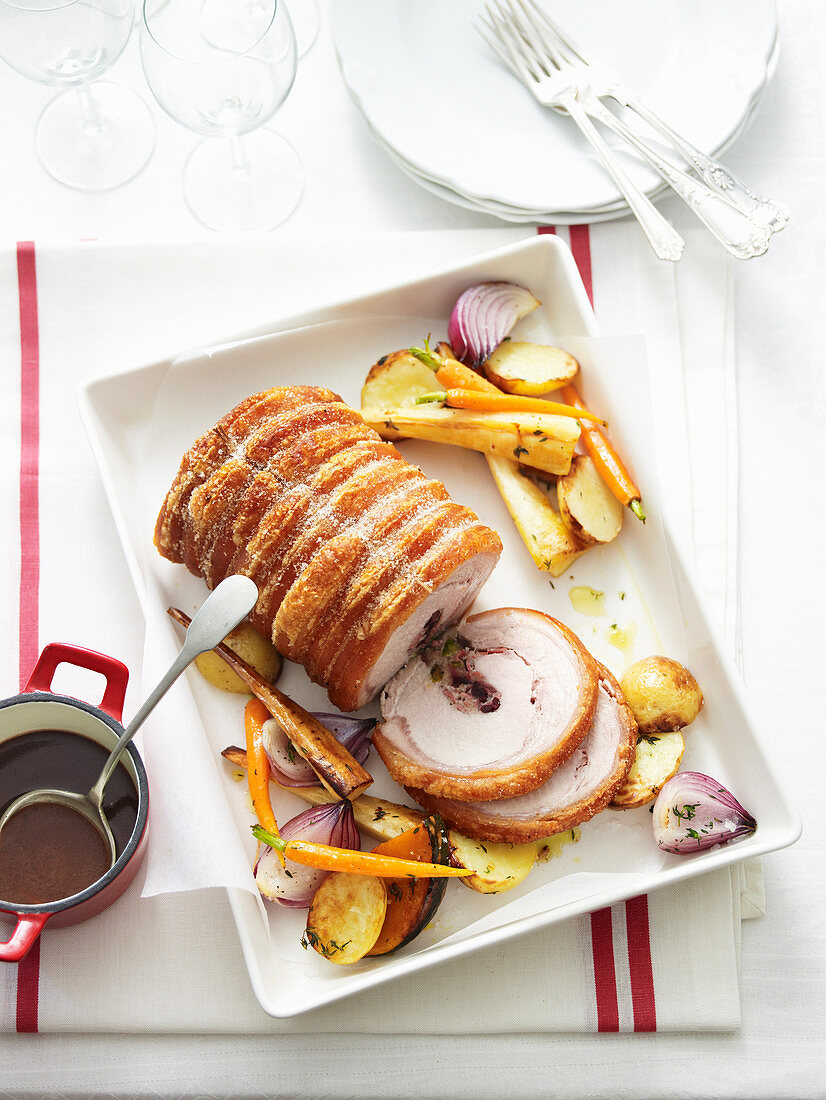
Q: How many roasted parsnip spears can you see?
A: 4